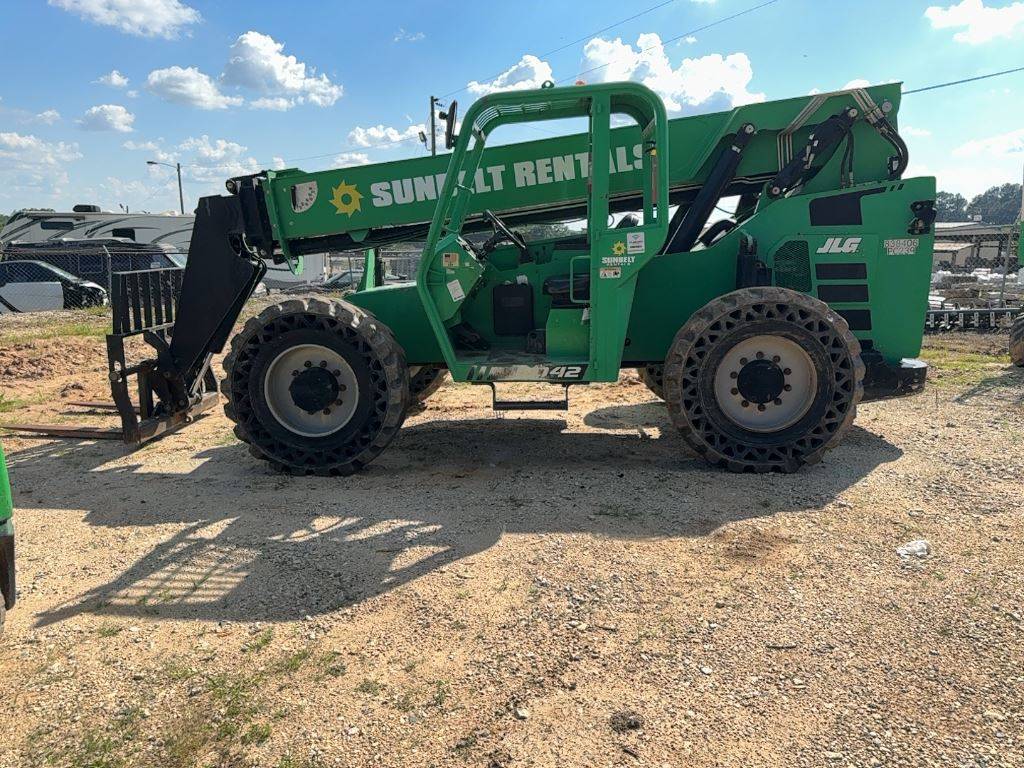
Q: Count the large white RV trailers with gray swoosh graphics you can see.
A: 1